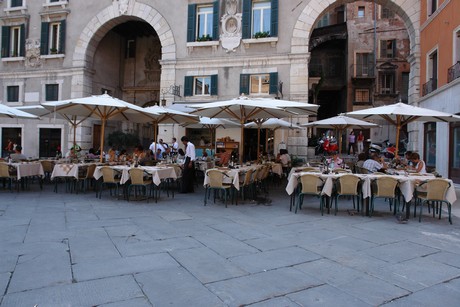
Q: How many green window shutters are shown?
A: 12